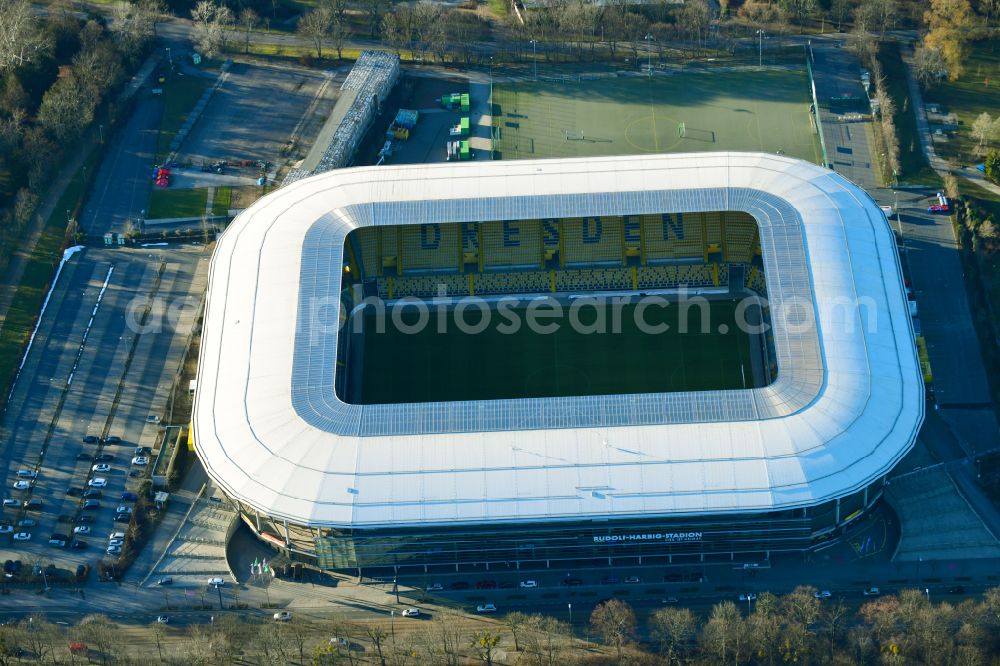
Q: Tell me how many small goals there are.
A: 2